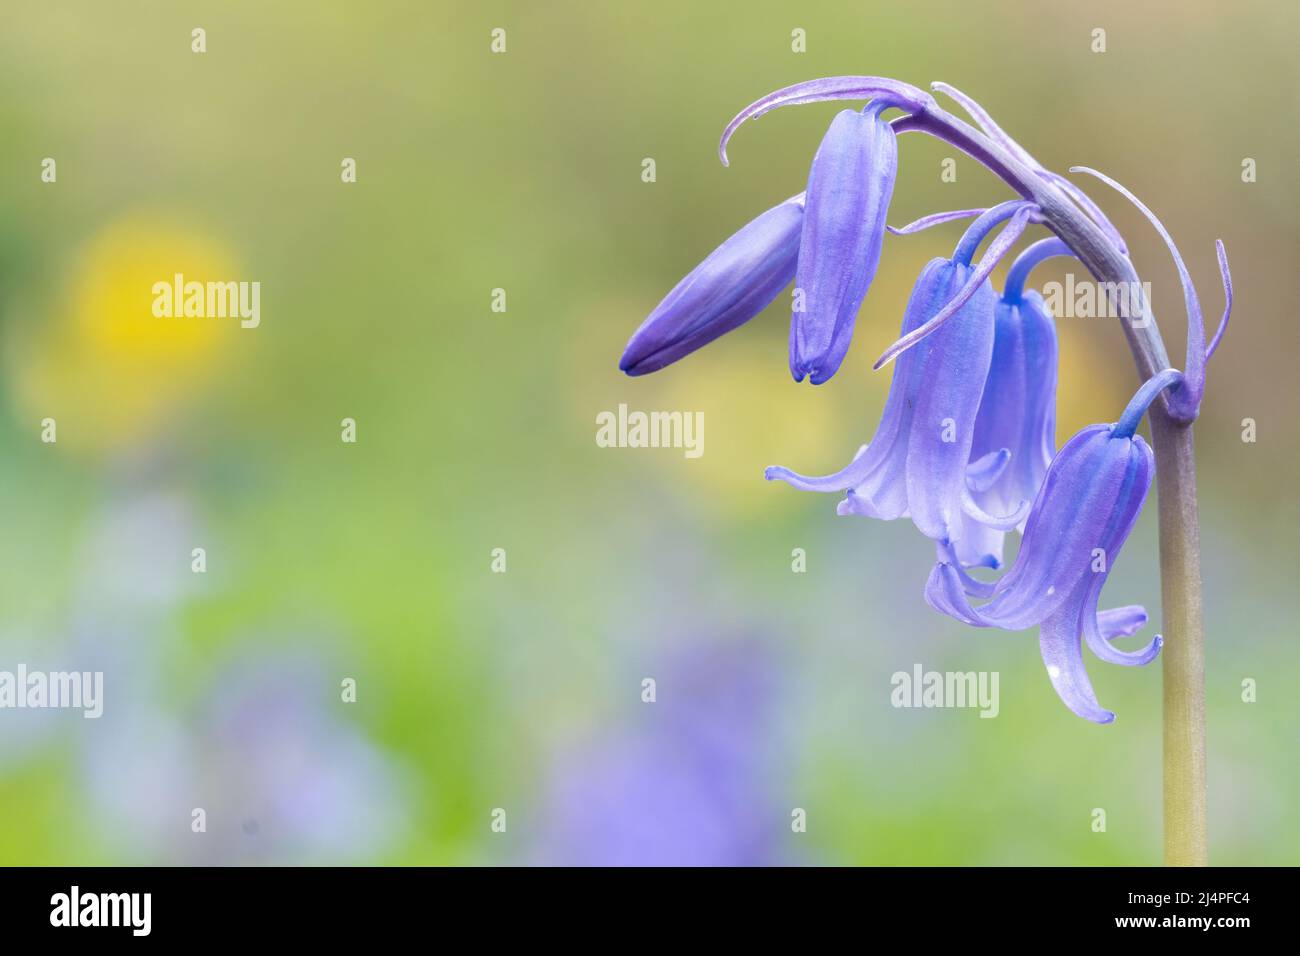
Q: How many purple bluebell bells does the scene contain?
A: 5